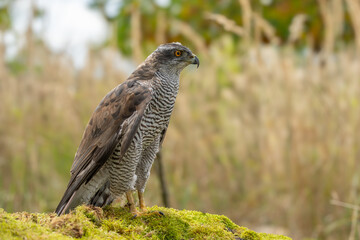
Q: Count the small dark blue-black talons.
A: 2